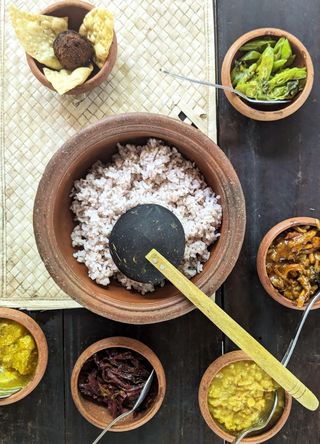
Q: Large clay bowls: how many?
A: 1